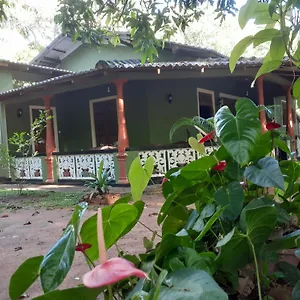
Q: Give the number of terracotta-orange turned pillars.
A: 4